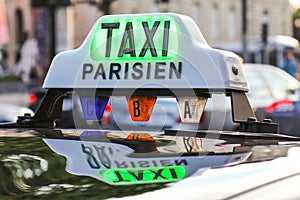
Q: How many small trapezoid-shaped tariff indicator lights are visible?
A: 3